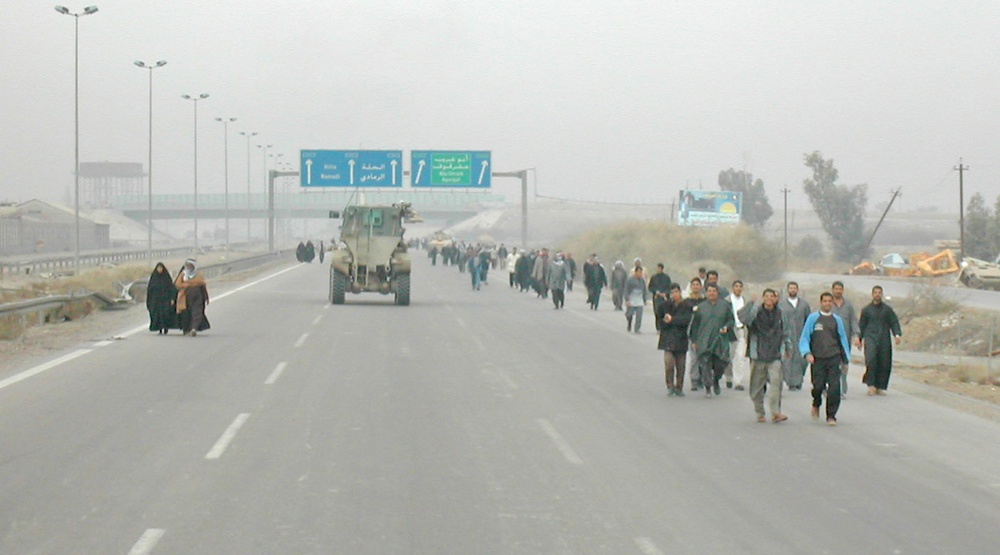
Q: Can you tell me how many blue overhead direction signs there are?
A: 2